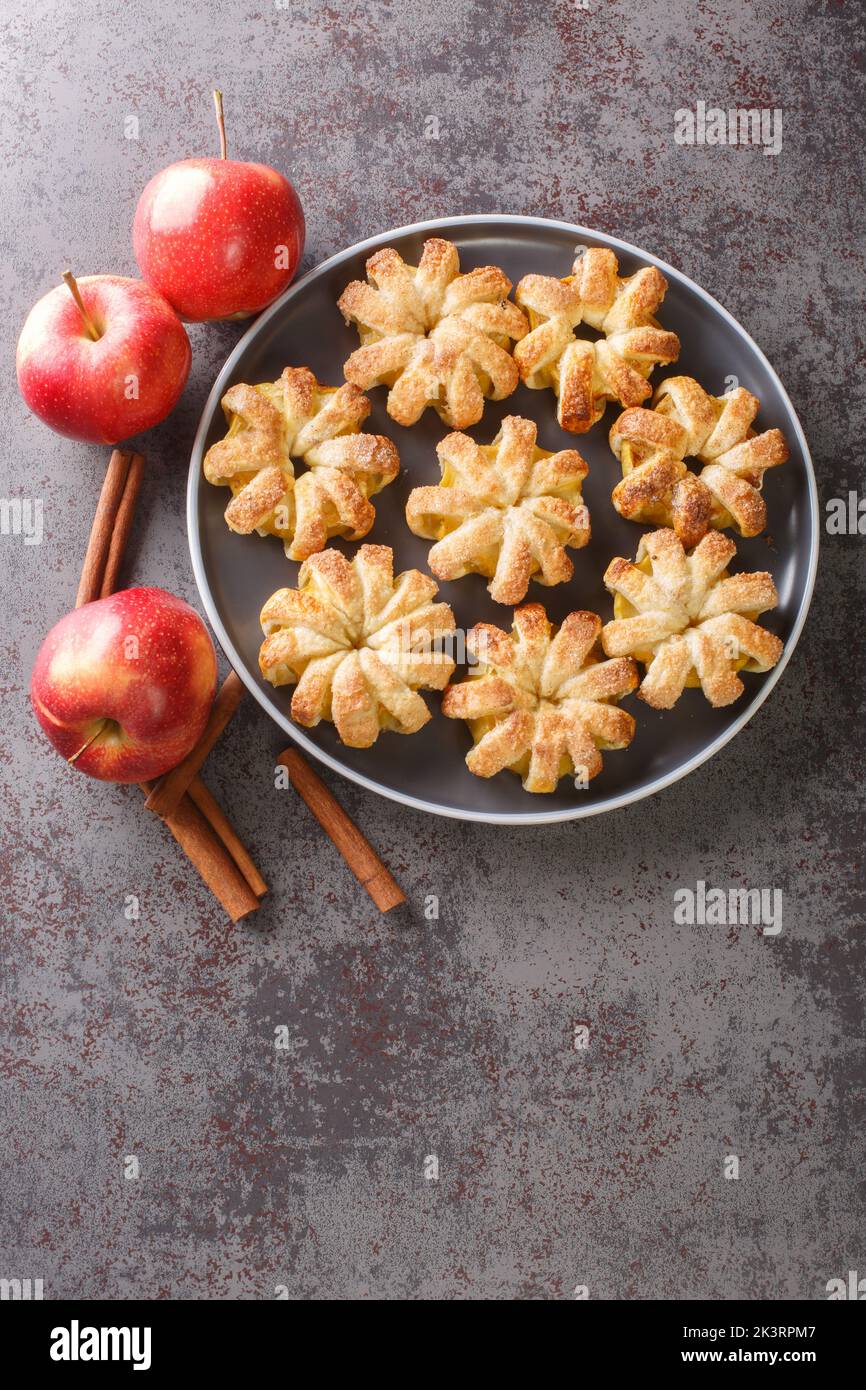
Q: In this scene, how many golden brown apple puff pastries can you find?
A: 8